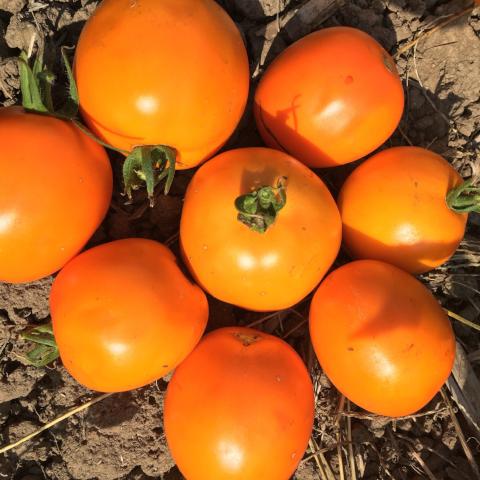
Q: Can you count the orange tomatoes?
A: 8